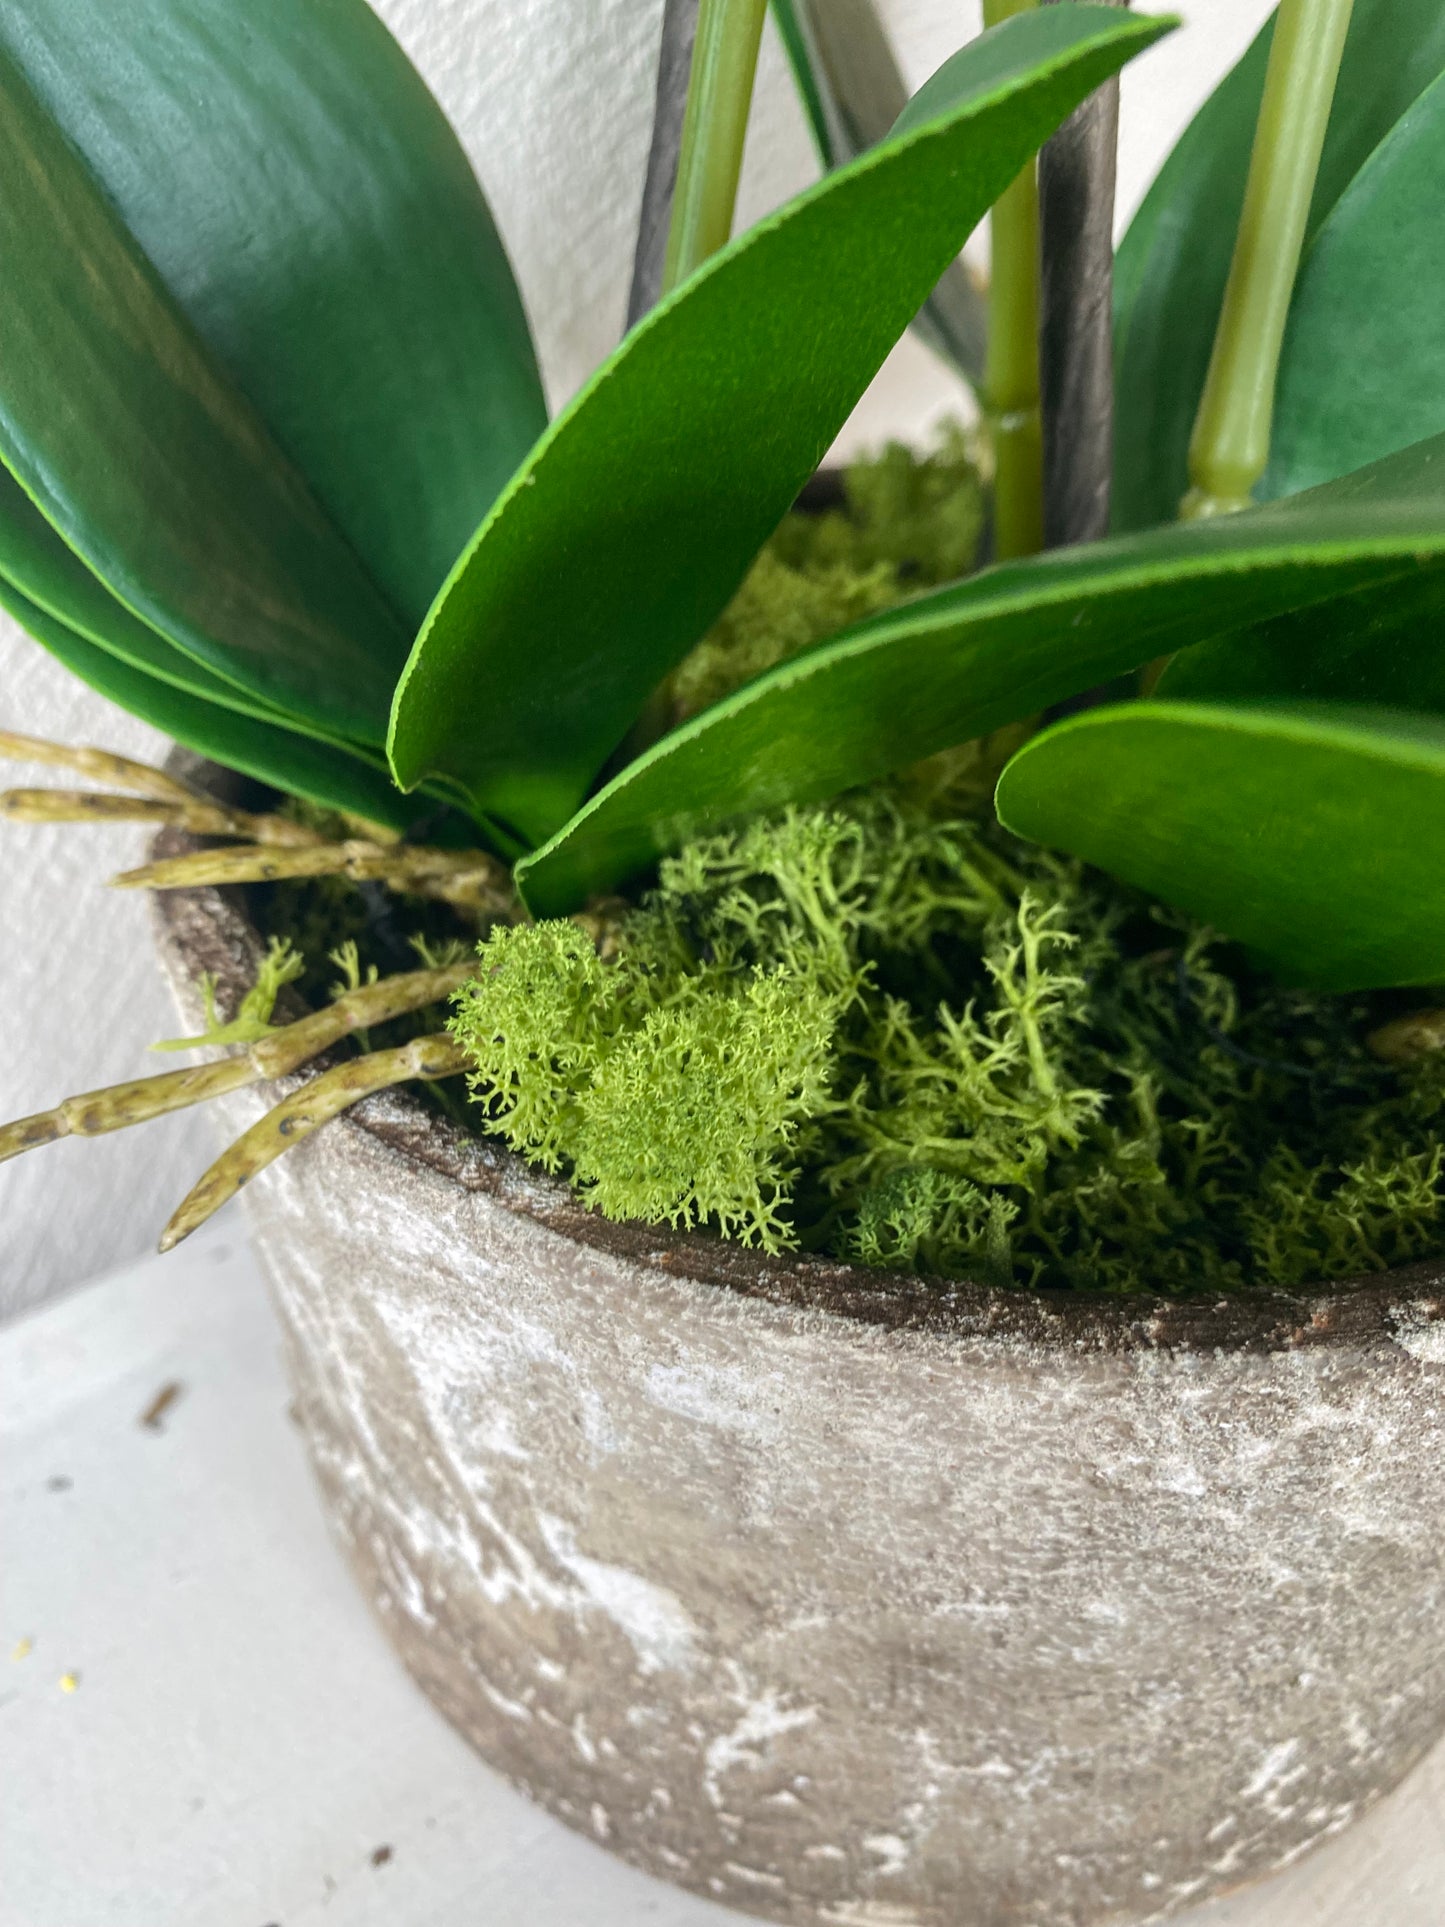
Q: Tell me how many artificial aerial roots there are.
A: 5